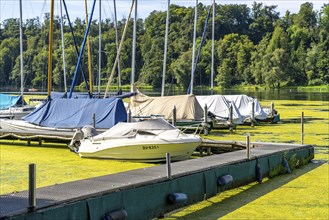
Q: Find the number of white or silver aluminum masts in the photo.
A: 8